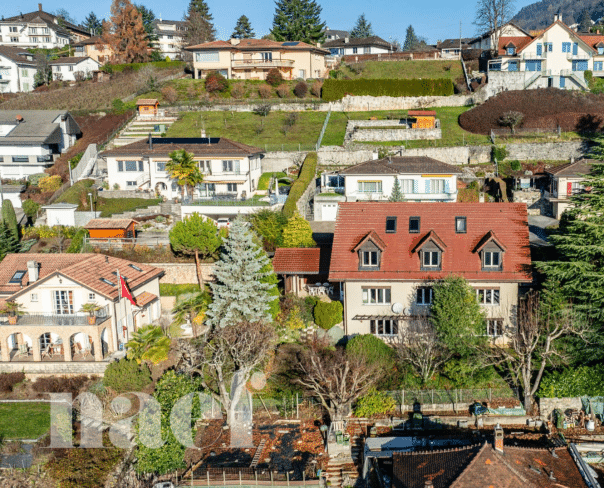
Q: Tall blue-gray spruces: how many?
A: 1